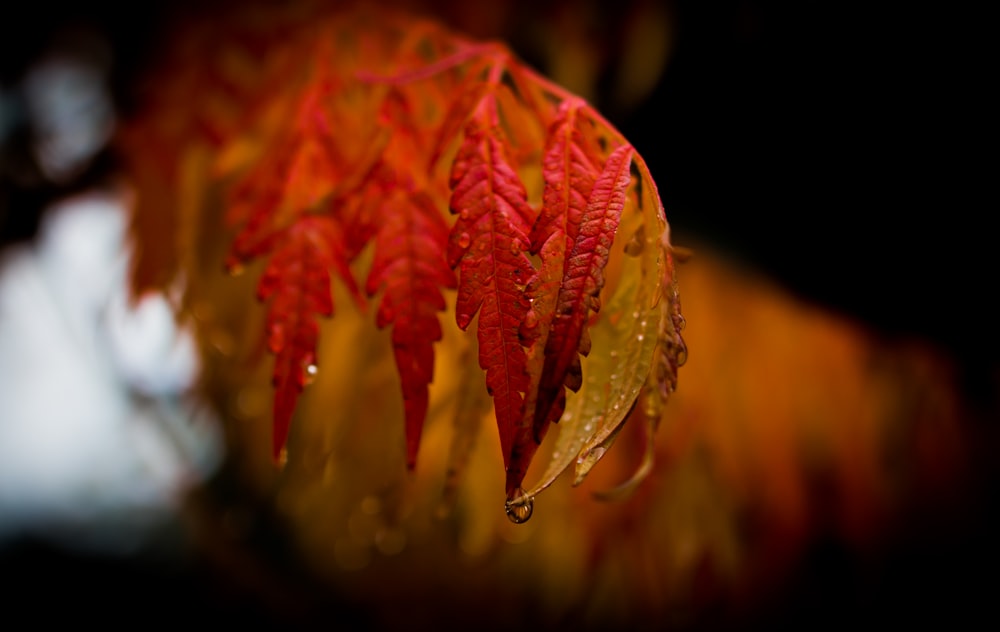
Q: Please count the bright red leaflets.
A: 5